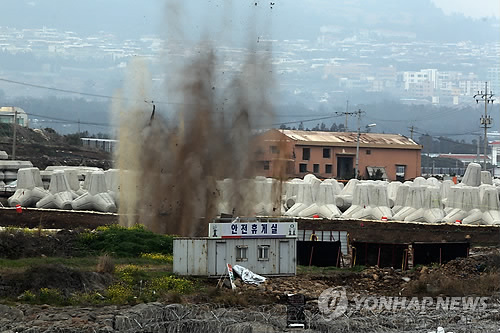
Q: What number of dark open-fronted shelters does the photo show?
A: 3